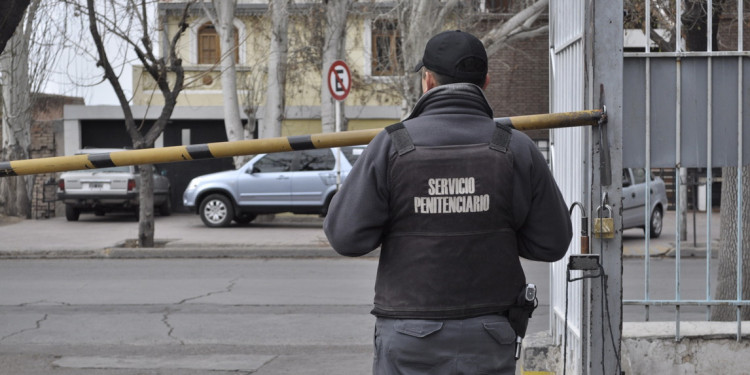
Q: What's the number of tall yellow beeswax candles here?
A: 0